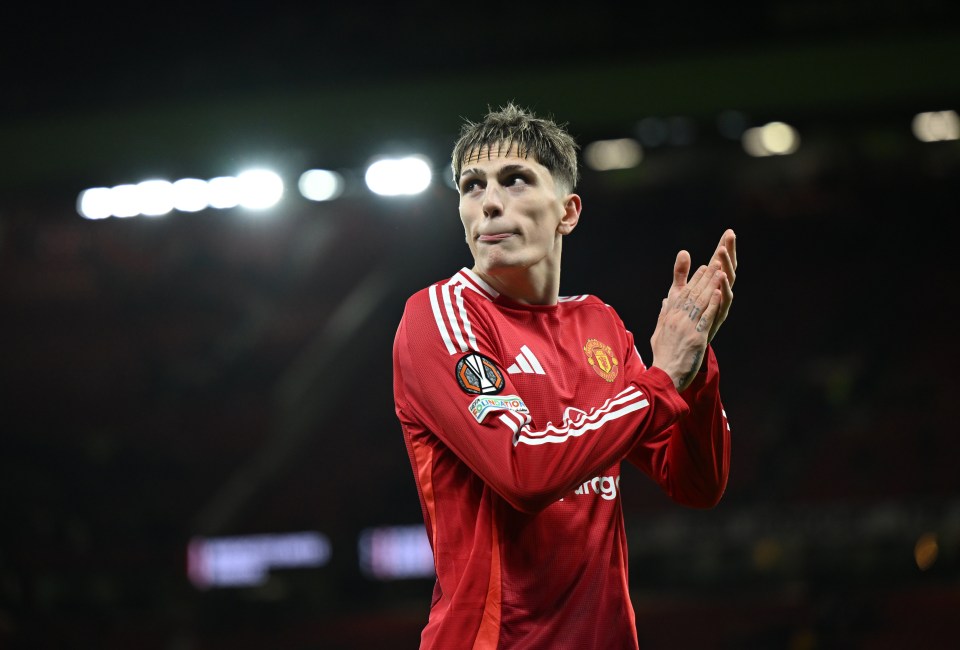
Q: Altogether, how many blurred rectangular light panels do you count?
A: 2